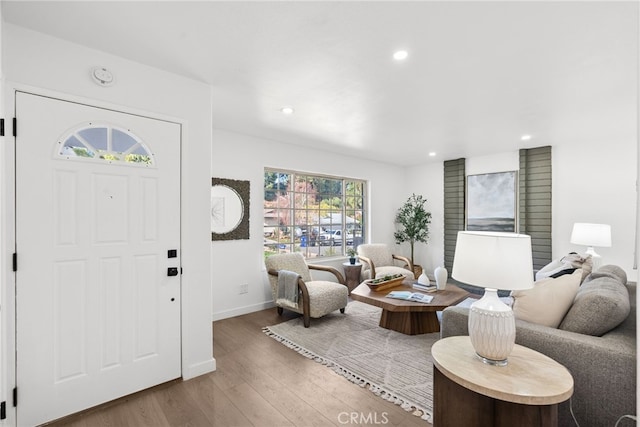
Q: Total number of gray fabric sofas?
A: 1